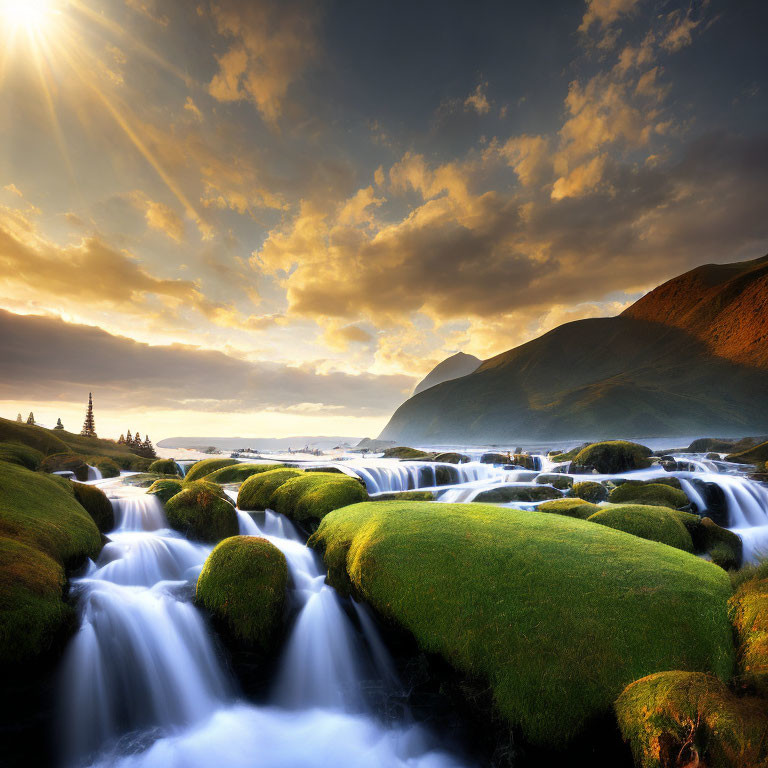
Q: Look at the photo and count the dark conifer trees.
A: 8